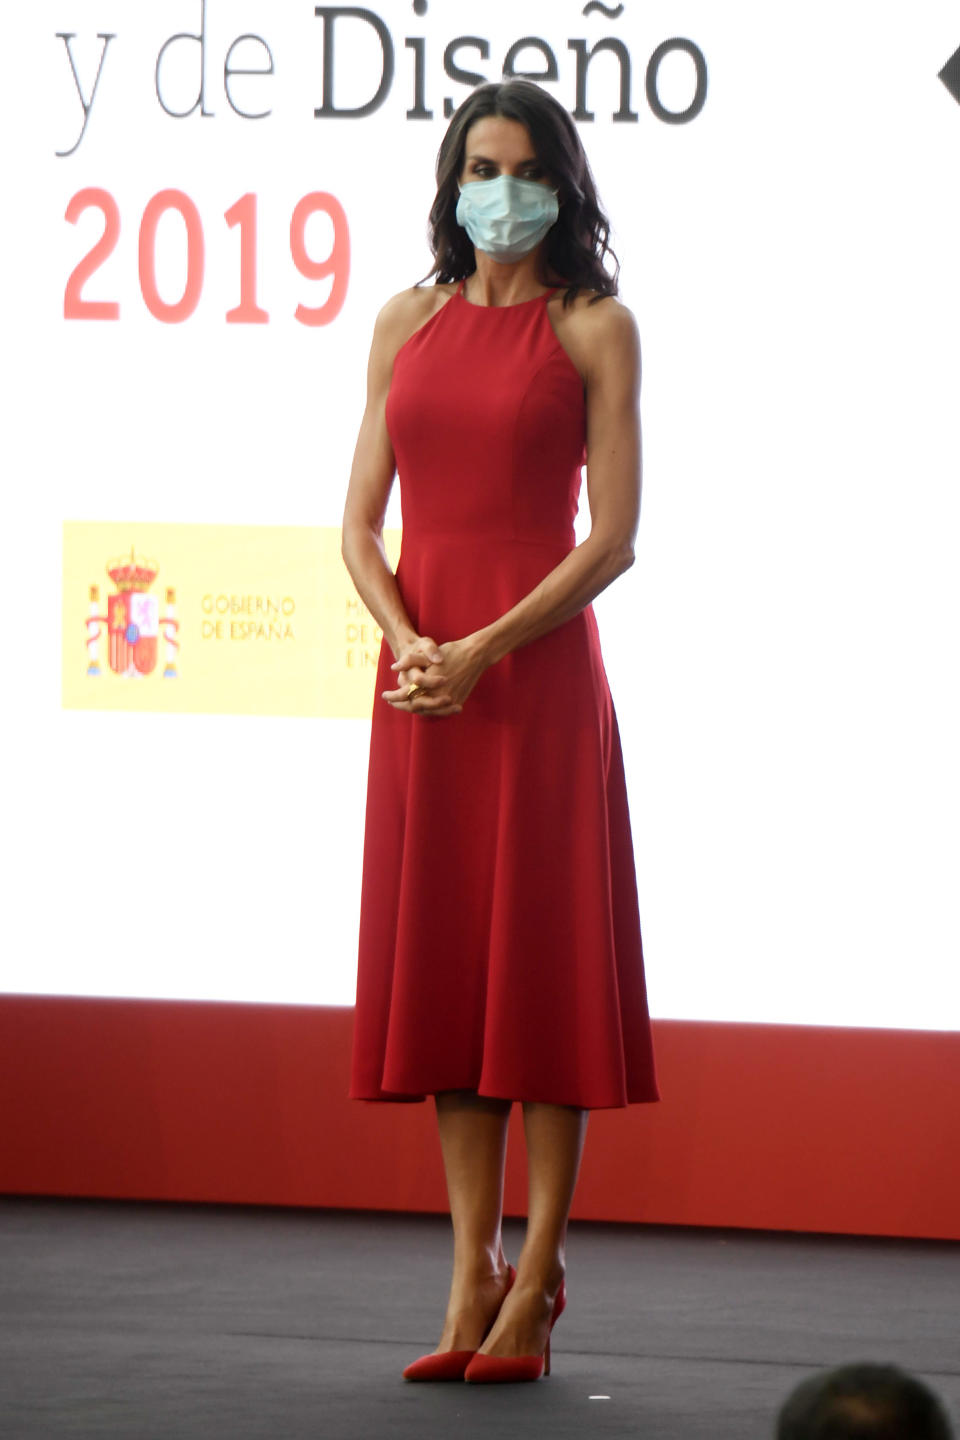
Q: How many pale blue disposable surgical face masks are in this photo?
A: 1